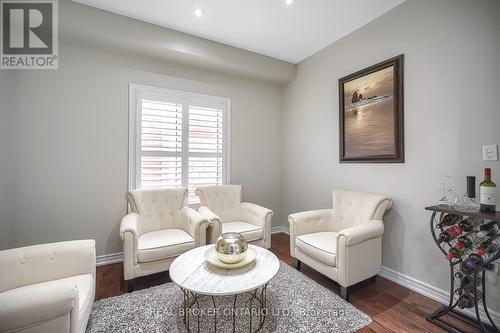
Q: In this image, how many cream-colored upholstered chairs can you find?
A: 4